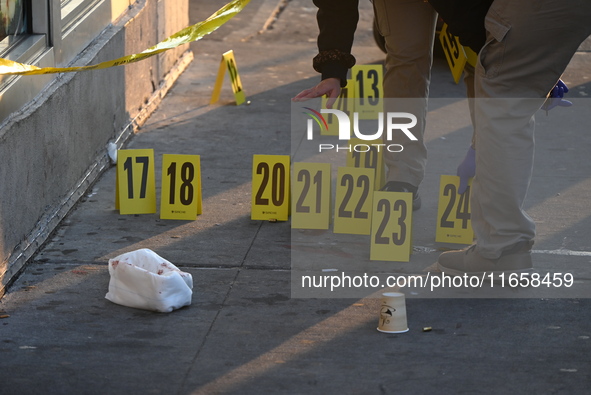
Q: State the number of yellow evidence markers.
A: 12